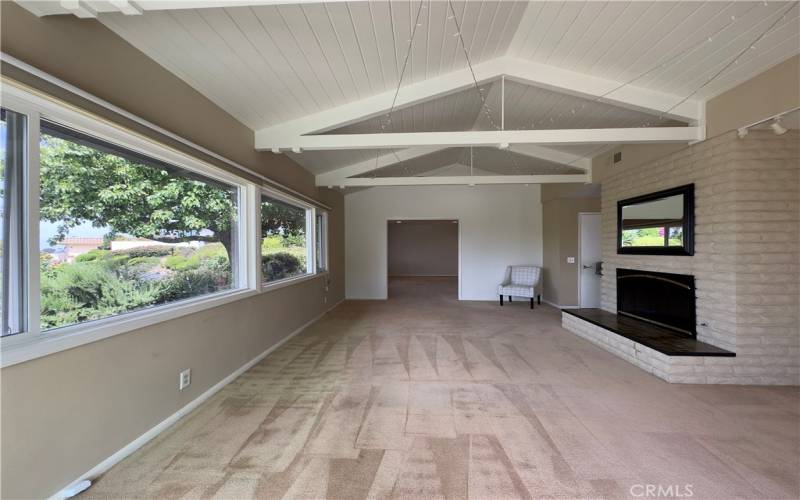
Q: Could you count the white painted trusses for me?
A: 2